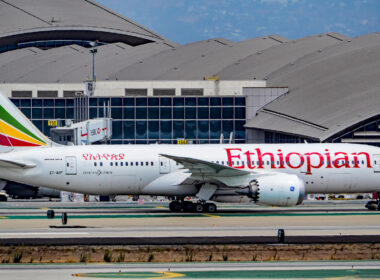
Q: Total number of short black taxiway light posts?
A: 3